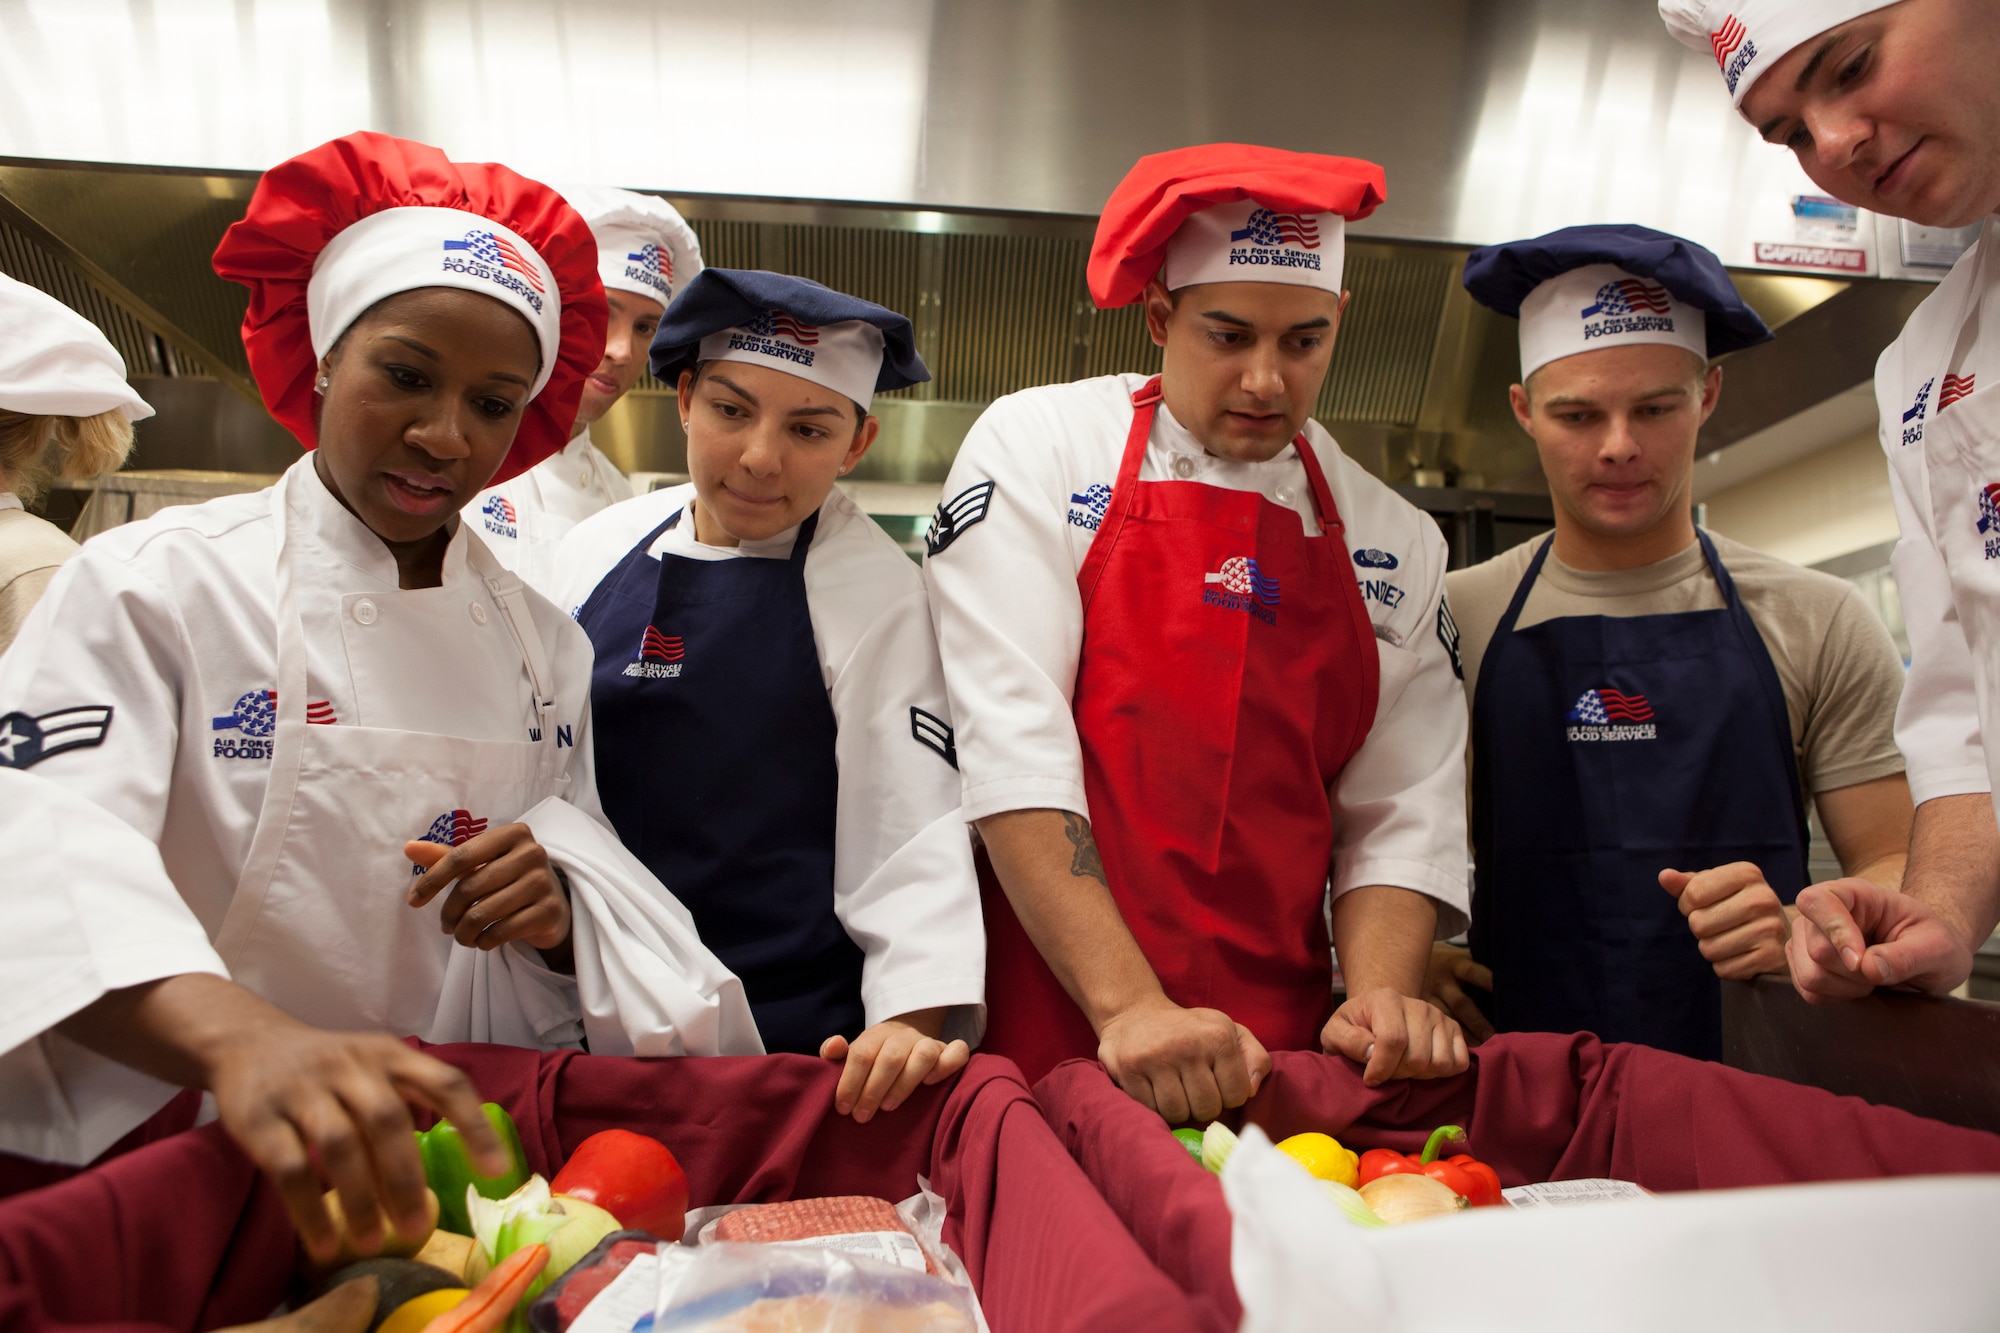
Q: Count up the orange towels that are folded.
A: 0